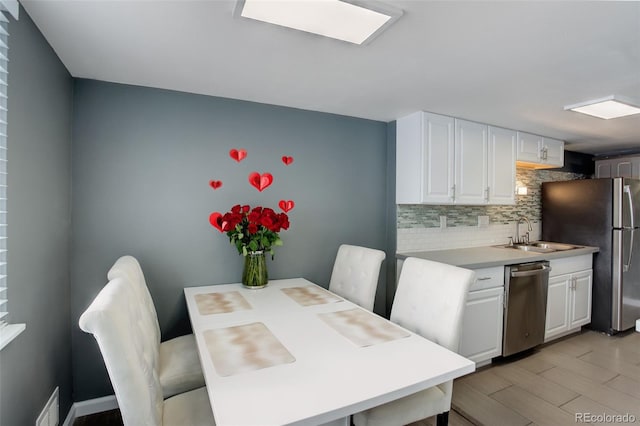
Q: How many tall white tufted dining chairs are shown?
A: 4